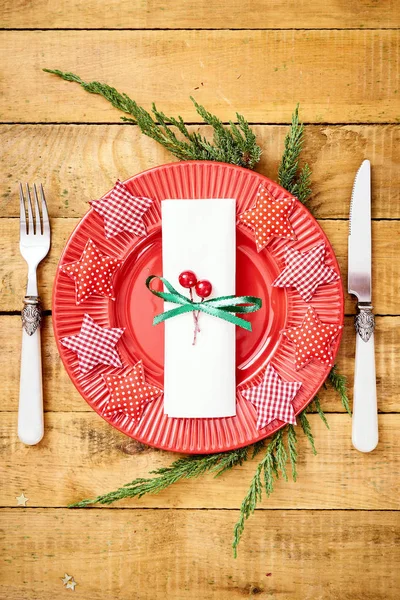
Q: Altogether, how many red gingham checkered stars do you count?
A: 4